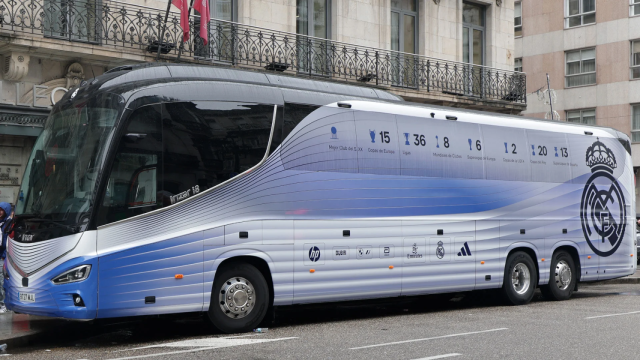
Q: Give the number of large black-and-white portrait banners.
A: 0